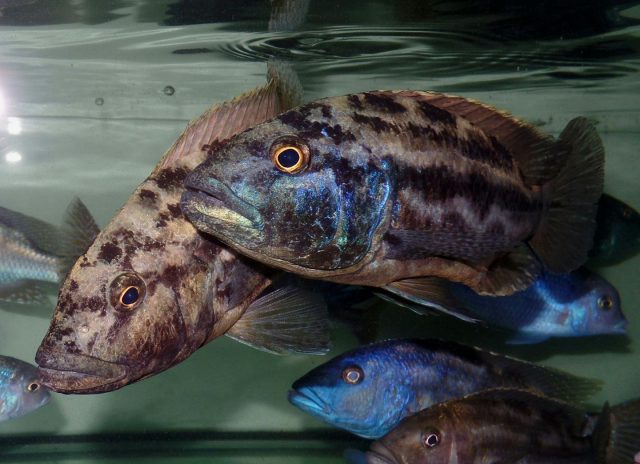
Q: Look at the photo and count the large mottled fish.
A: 2